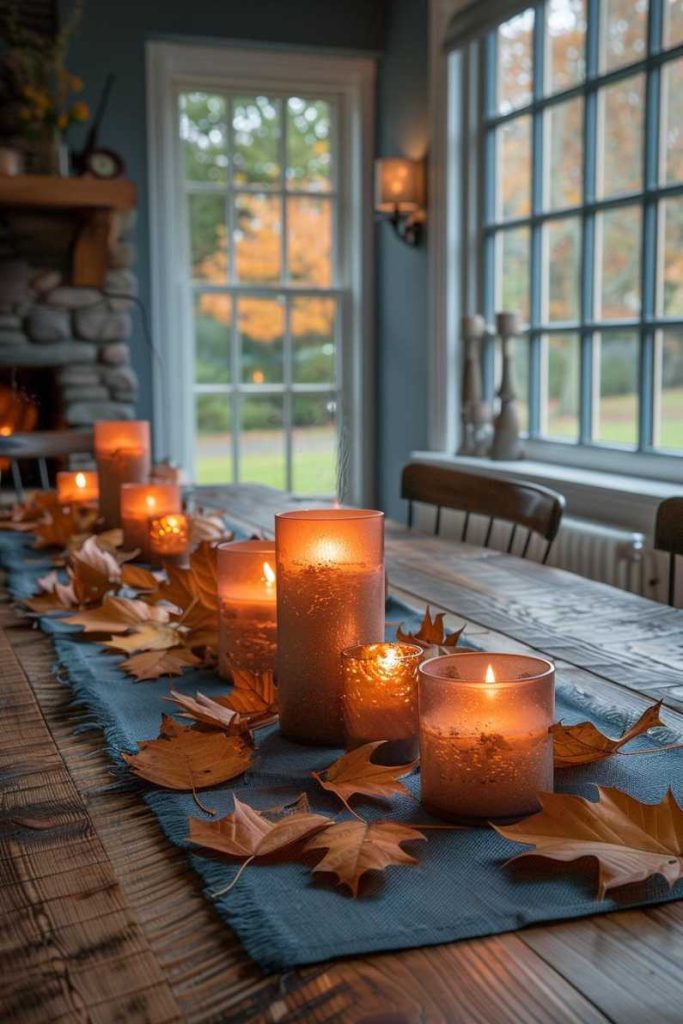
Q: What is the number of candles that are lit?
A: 8